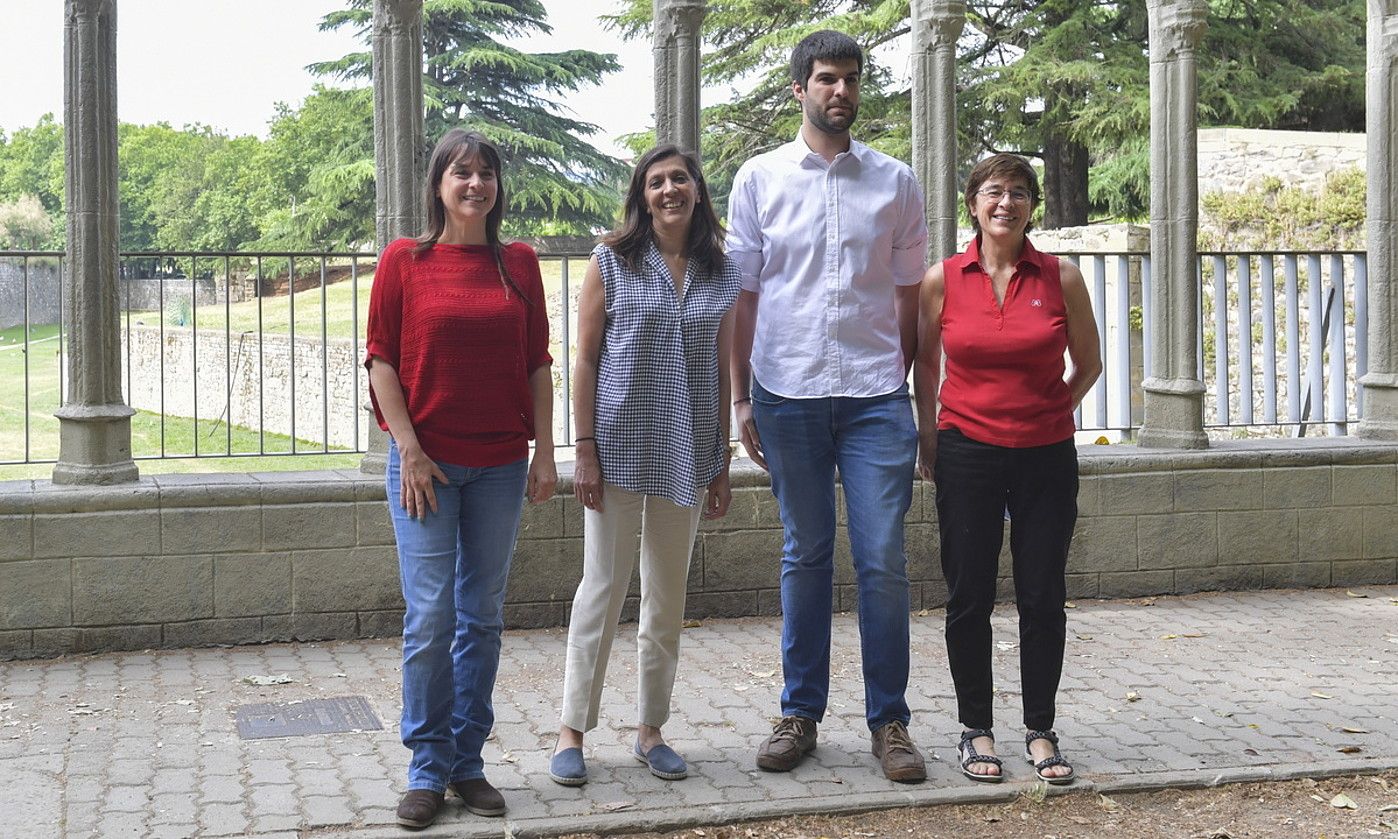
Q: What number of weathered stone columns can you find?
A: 6